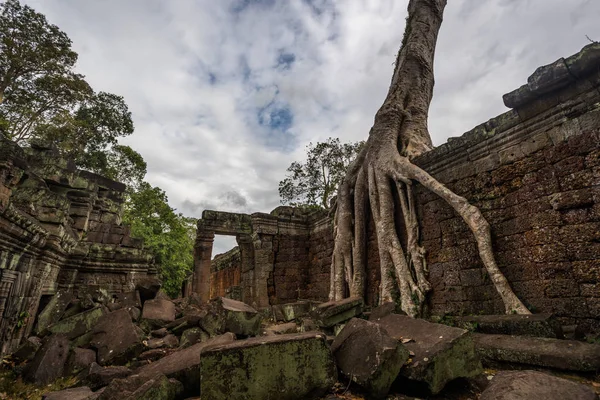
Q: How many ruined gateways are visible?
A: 1